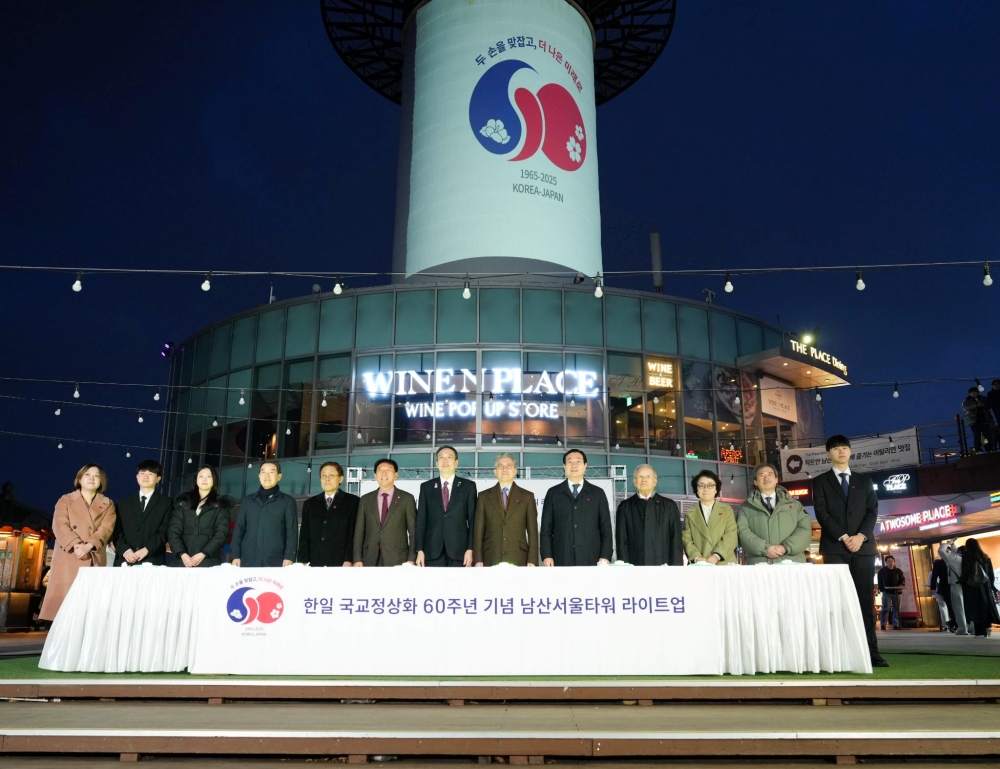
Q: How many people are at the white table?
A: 13